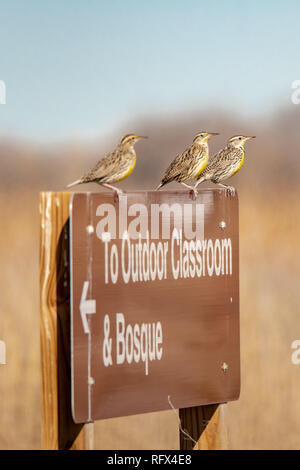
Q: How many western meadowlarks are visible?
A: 3